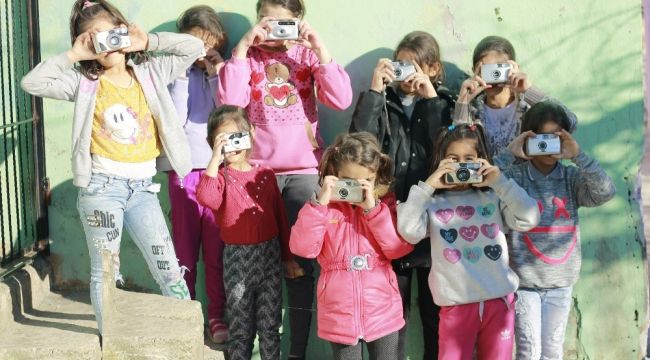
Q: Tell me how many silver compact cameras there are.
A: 8